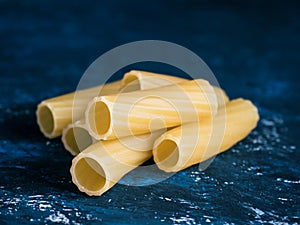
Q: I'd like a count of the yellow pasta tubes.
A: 6